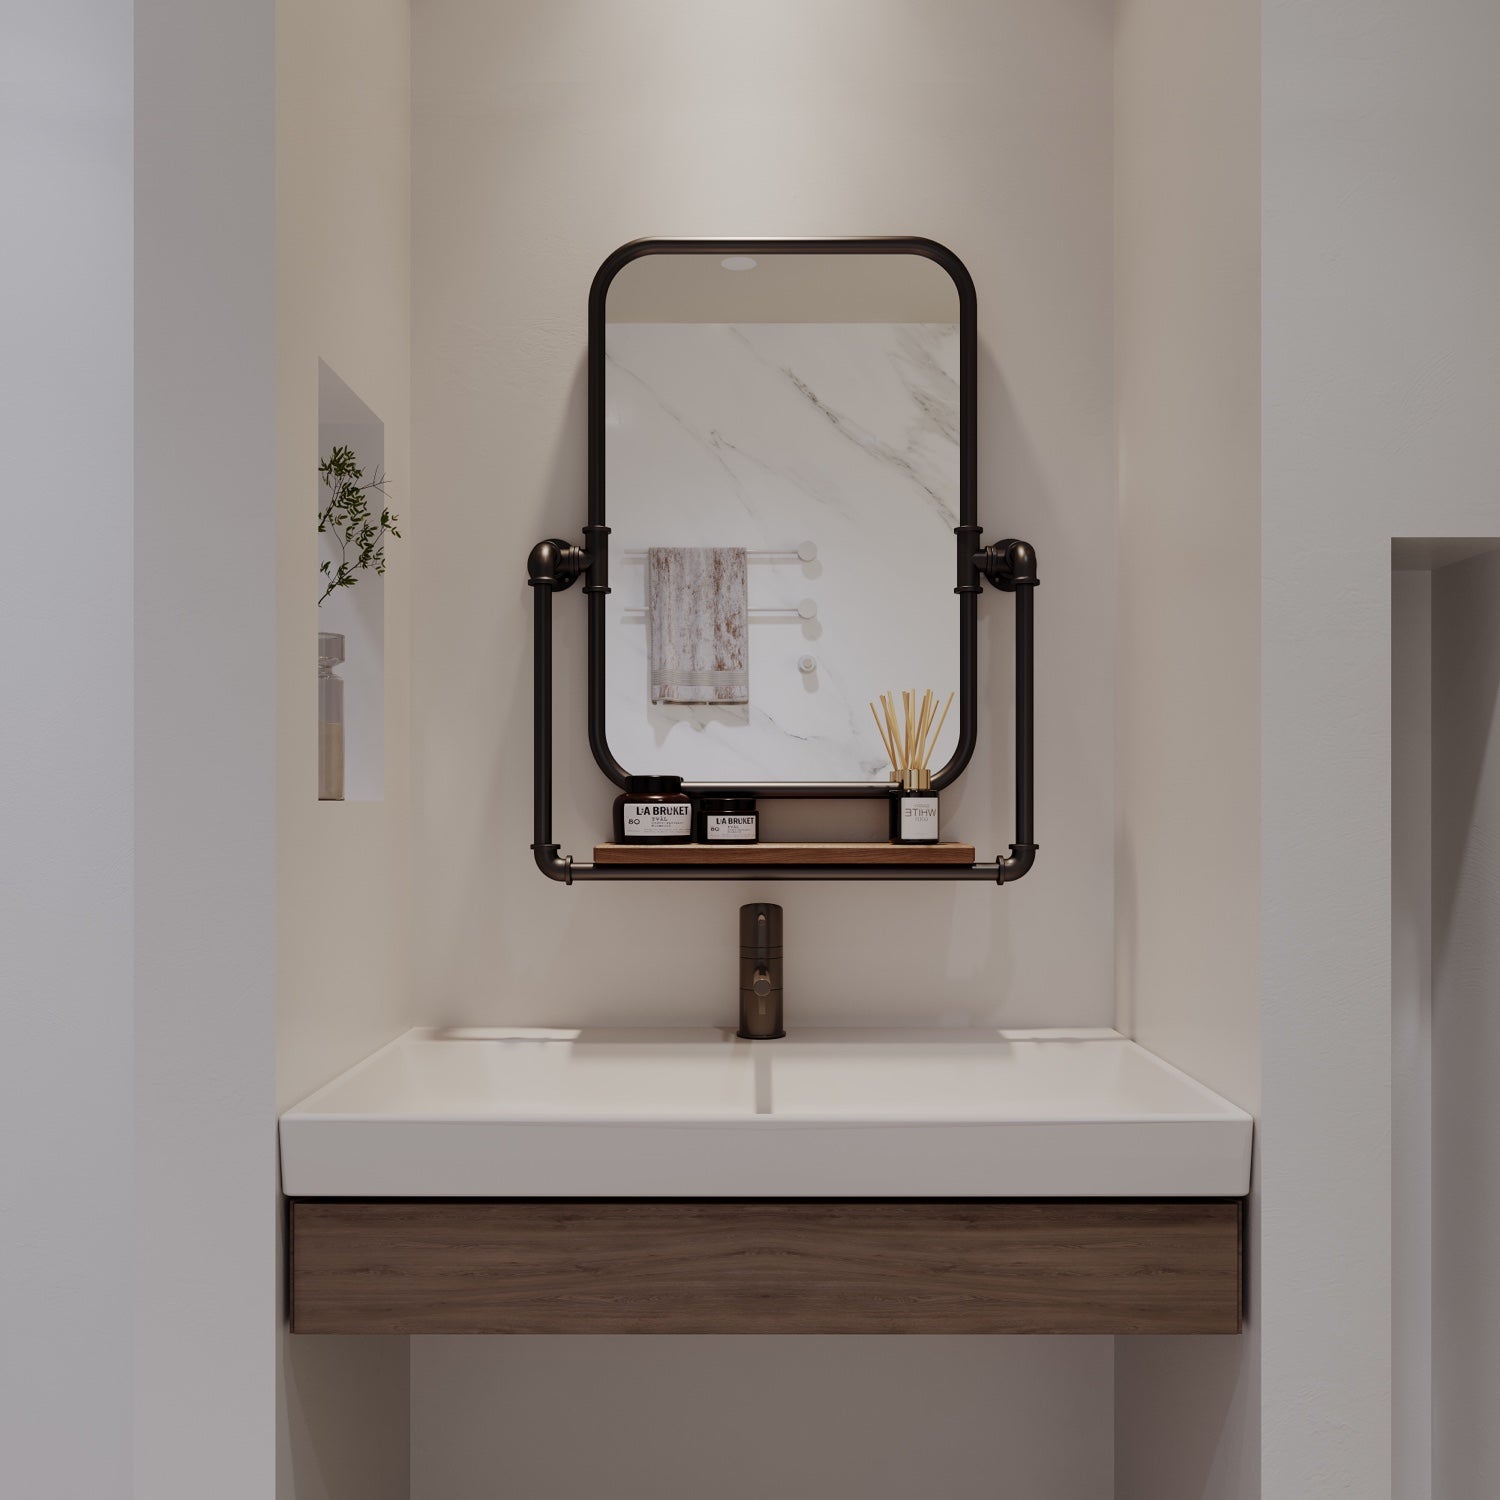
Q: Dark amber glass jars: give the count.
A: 2